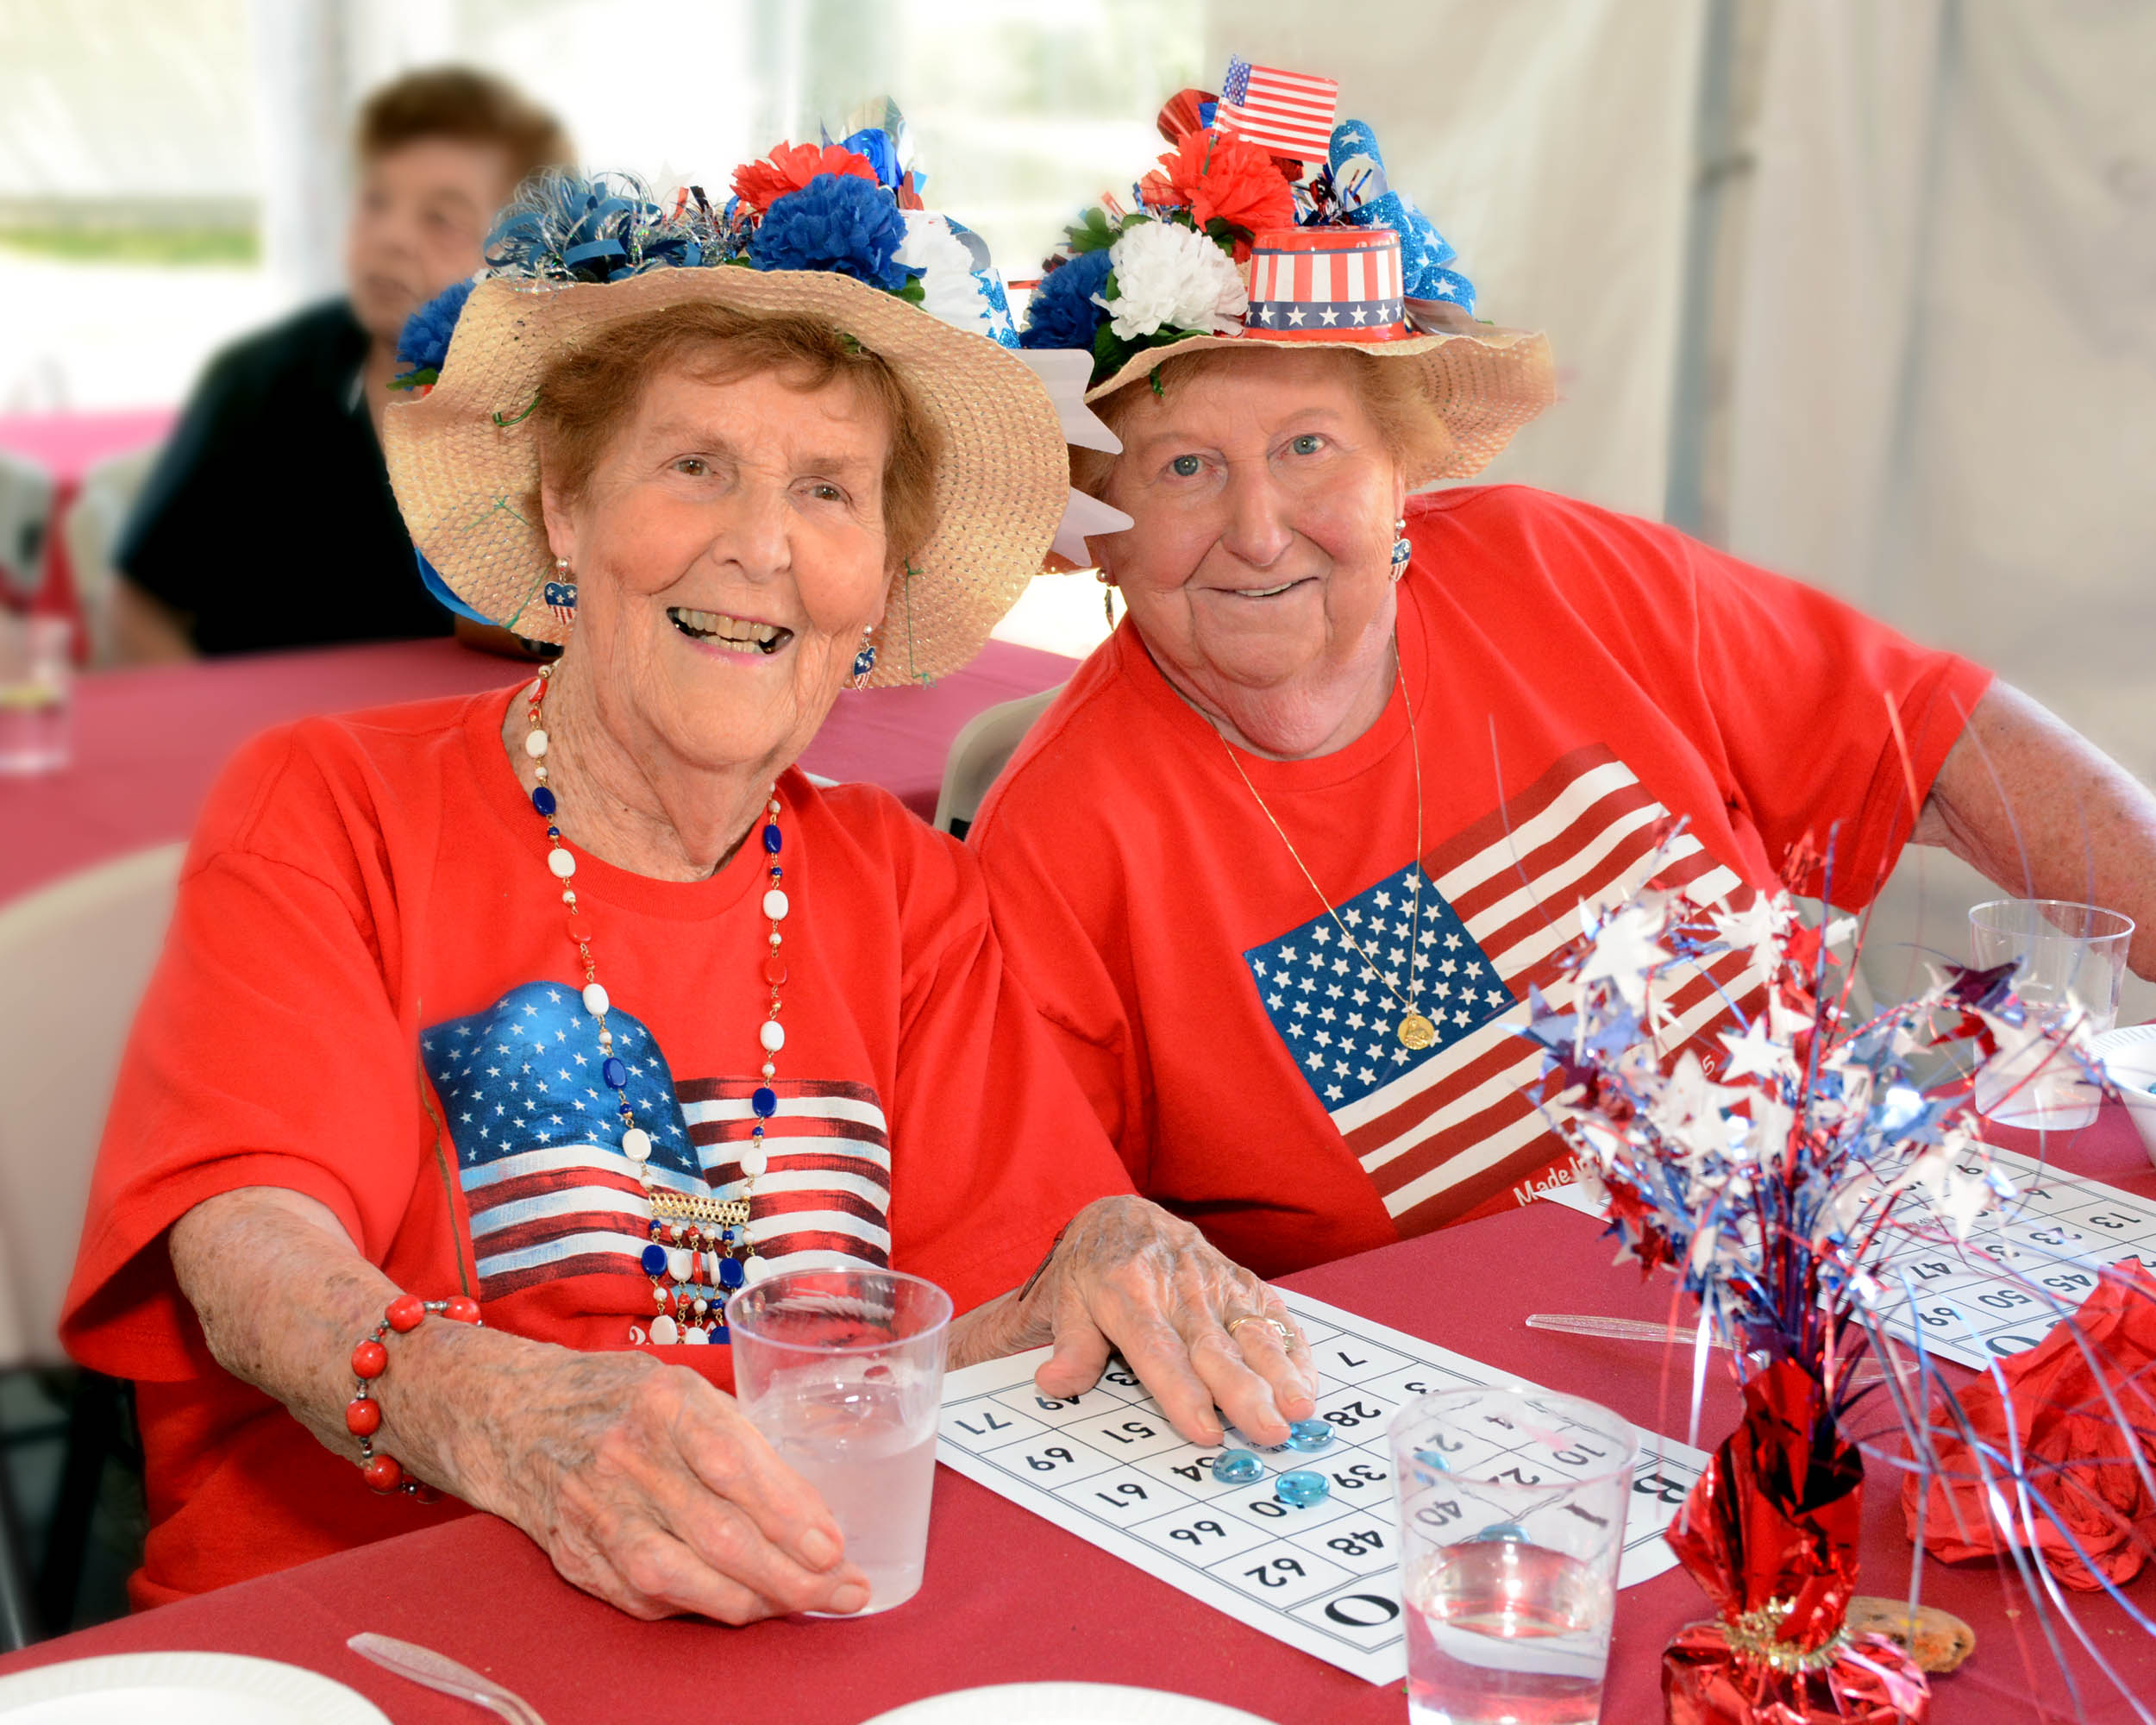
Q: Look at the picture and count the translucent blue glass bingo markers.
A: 5